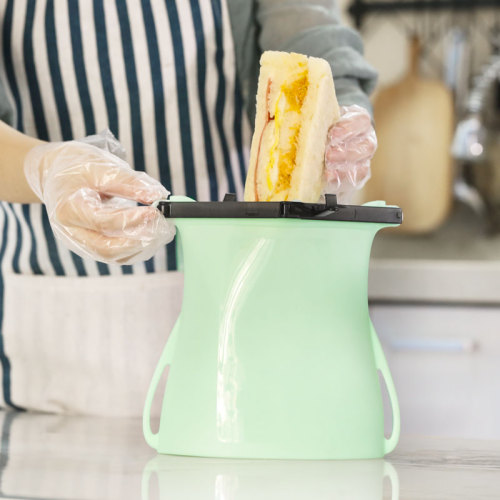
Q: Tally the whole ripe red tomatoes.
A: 0